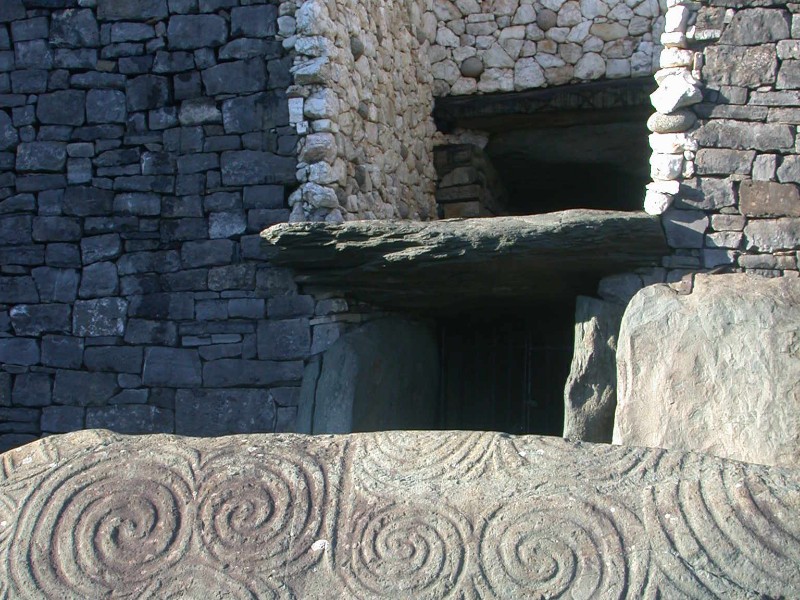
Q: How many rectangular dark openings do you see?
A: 2